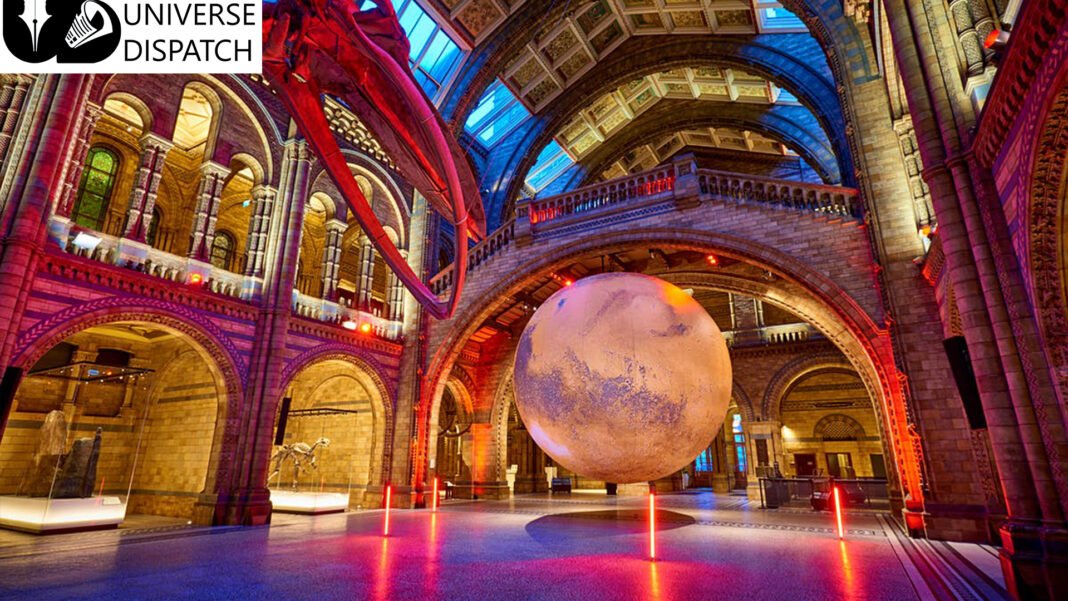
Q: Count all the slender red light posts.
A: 4